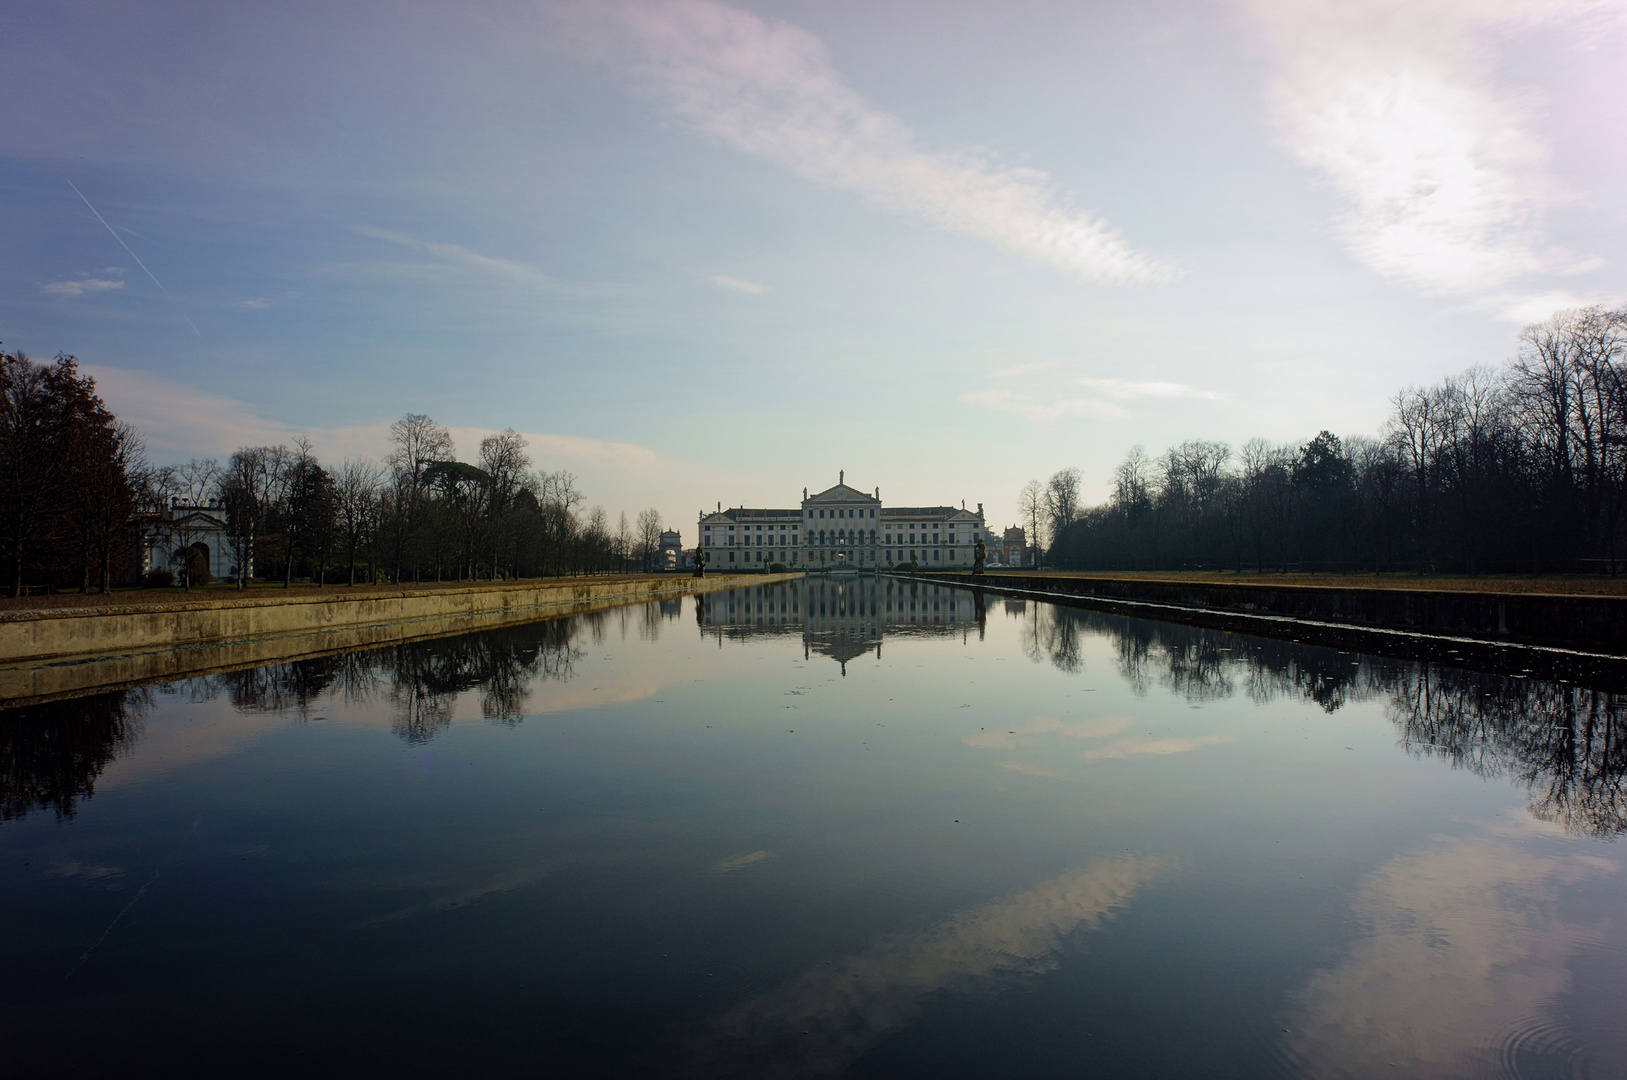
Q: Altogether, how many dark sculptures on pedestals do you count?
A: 2